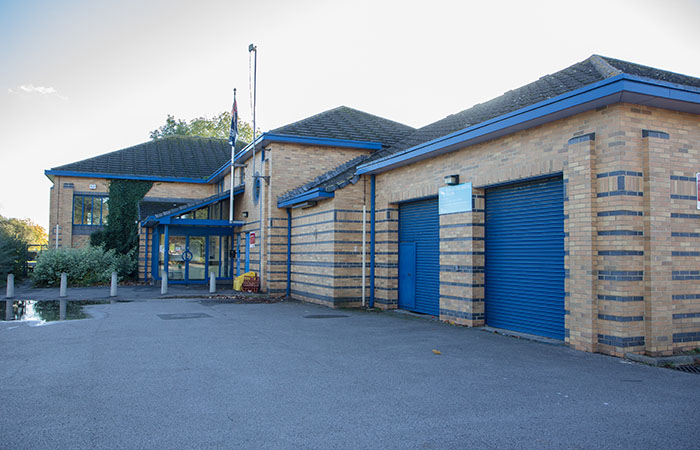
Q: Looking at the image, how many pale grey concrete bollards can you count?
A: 5